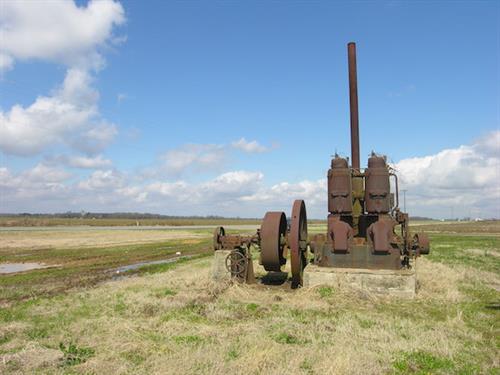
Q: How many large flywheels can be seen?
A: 2